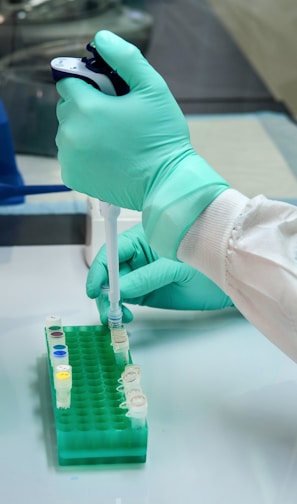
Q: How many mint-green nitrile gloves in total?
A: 2